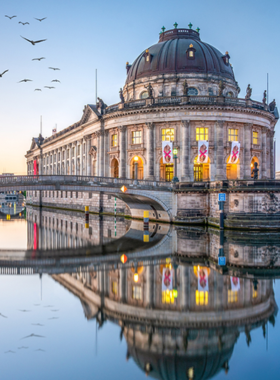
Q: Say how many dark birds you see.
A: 11